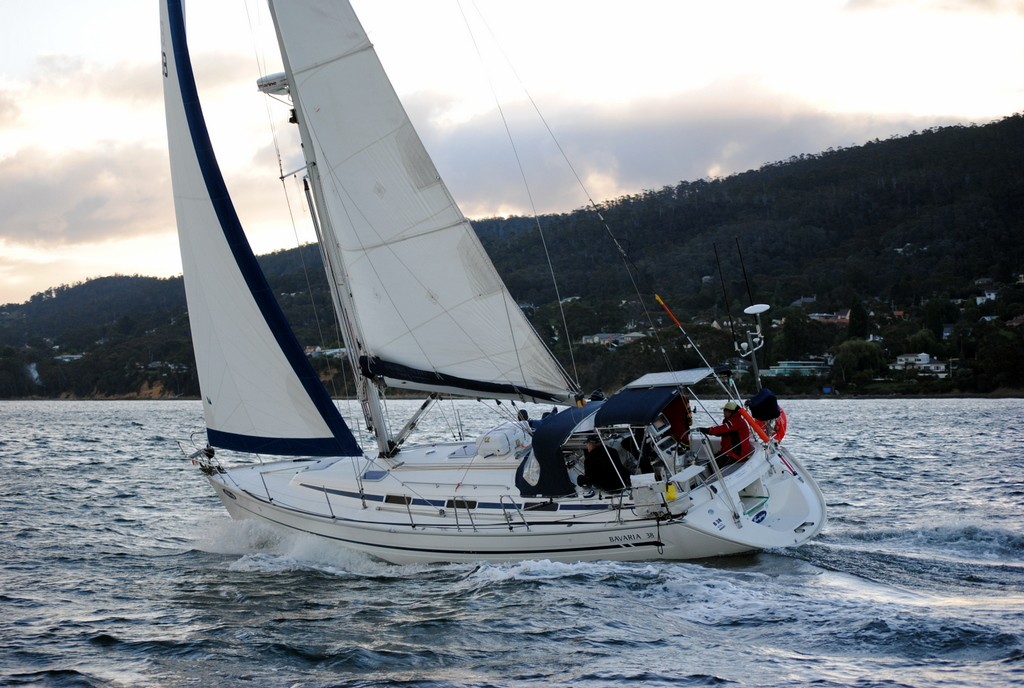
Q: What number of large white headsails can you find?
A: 1